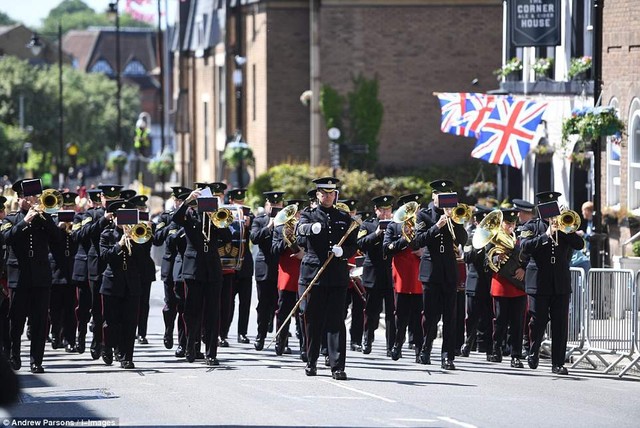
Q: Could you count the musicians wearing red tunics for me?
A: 3